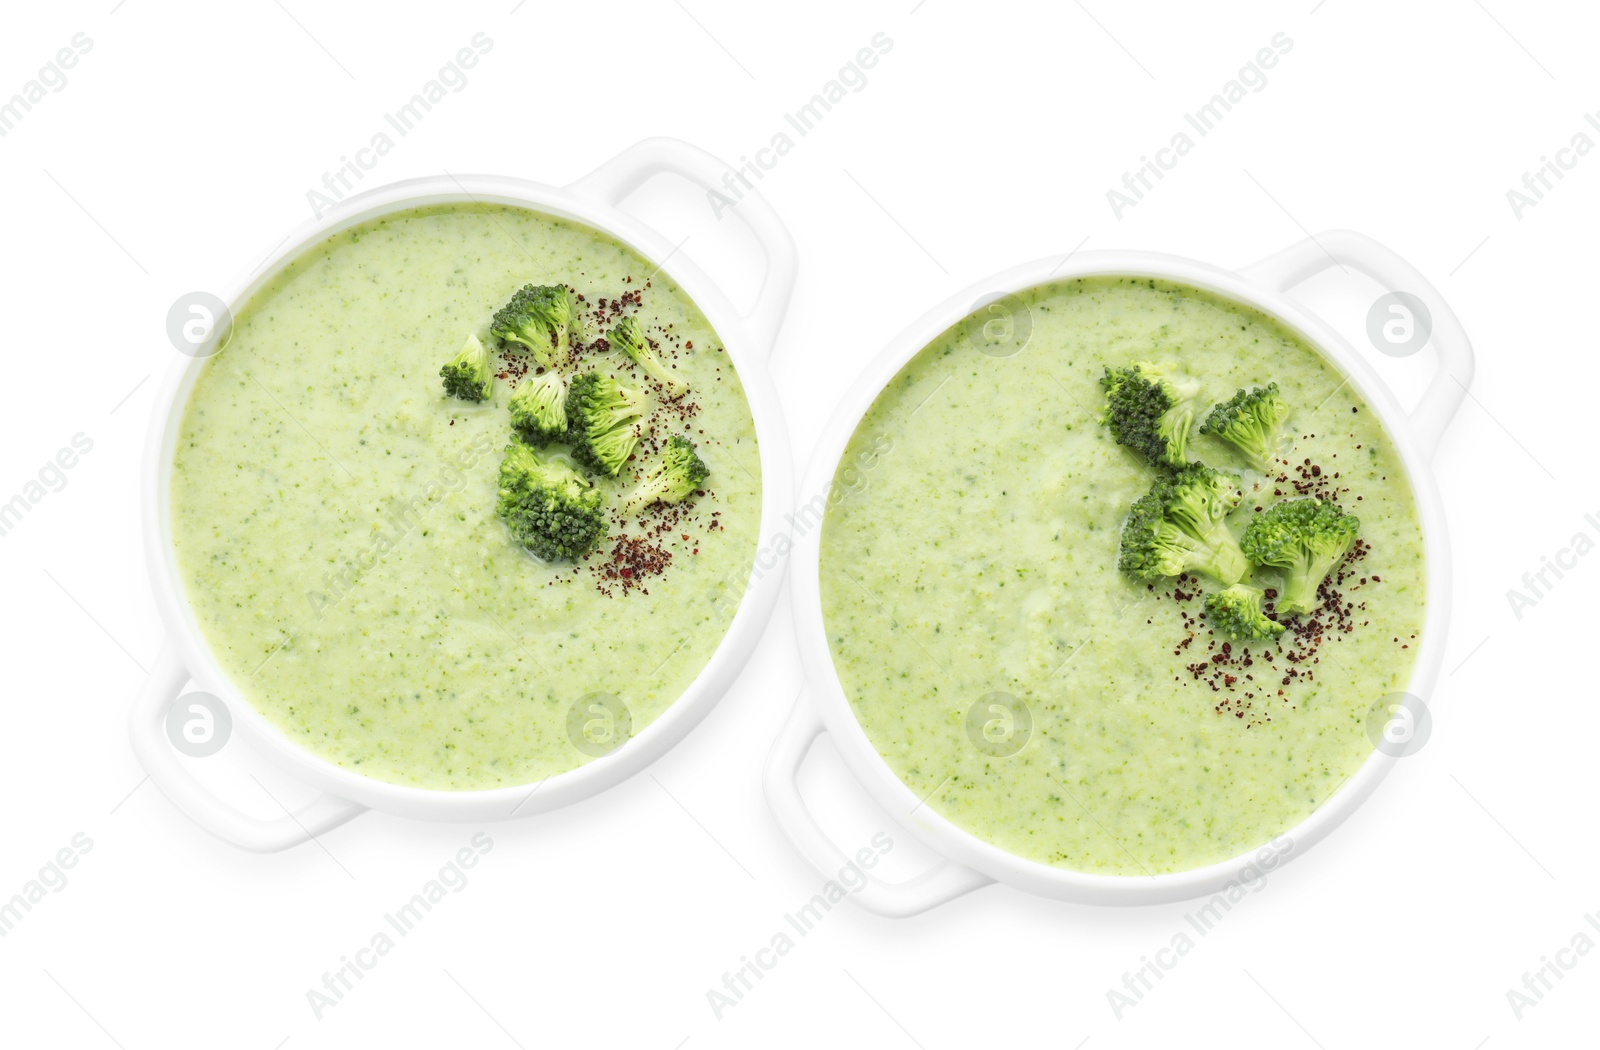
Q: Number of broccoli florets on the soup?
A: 12